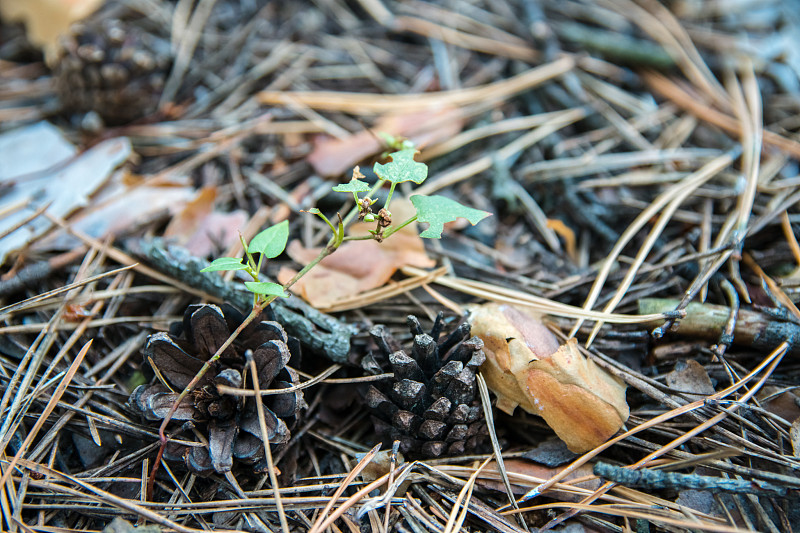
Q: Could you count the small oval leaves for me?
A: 3